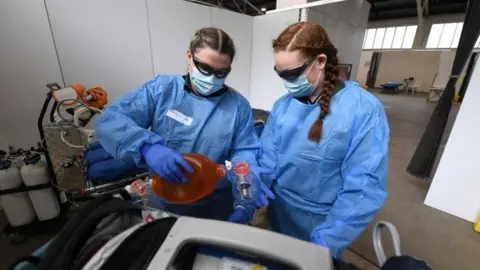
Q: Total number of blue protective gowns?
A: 2